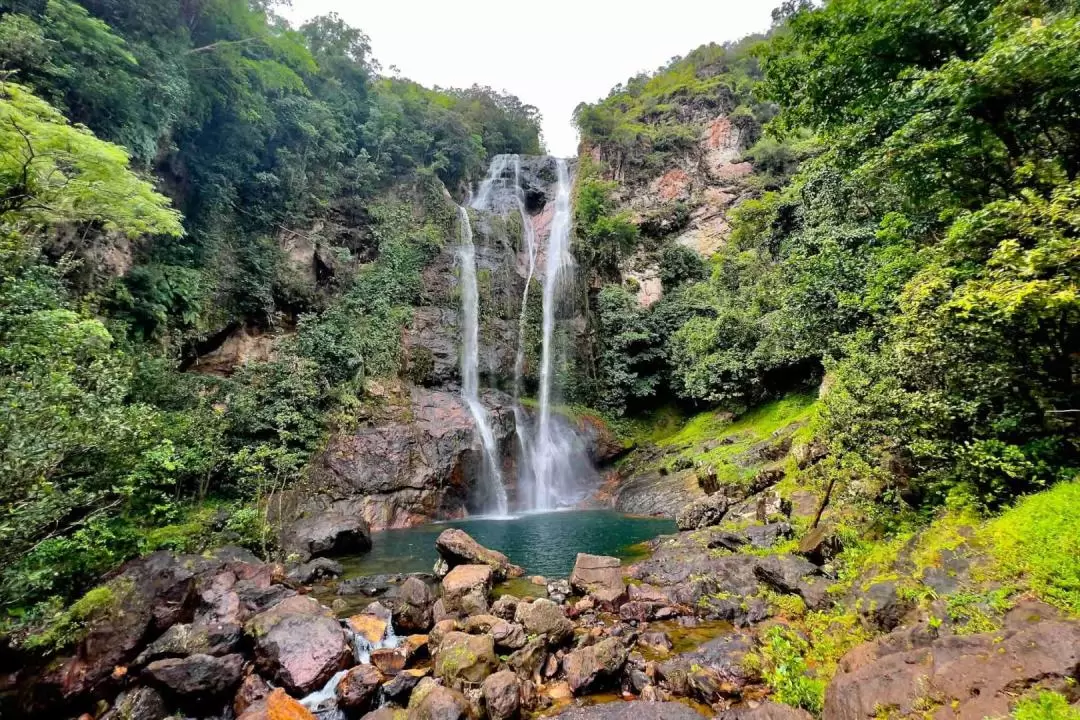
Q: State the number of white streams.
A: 3